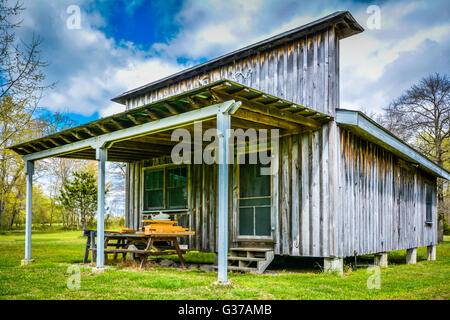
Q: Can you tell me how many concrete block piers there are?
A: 4